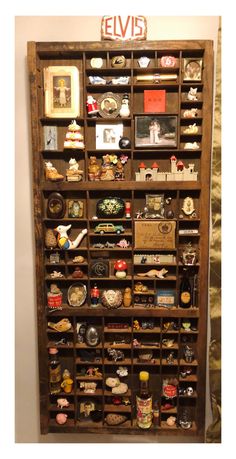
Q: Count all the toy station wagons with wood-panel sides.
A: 1